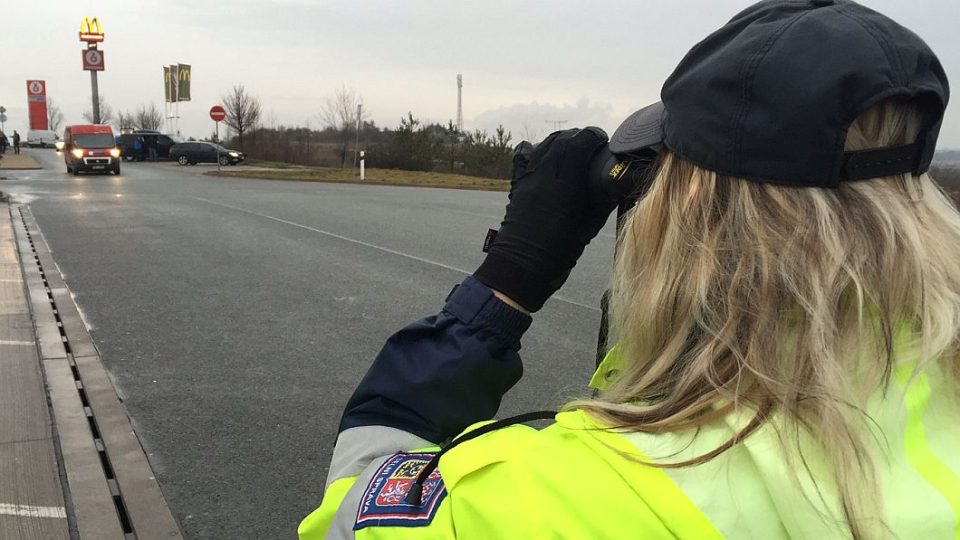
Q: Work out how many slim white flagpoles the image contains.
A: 3